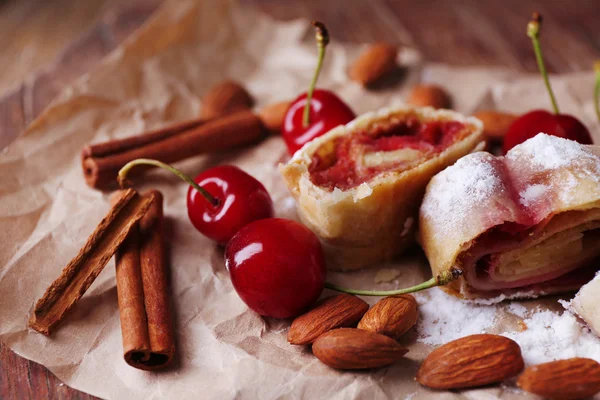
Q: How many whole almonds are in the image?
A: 10